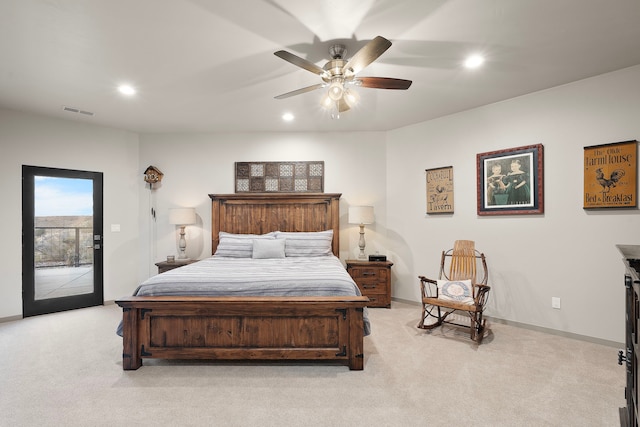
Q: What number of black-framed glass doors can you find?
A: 1